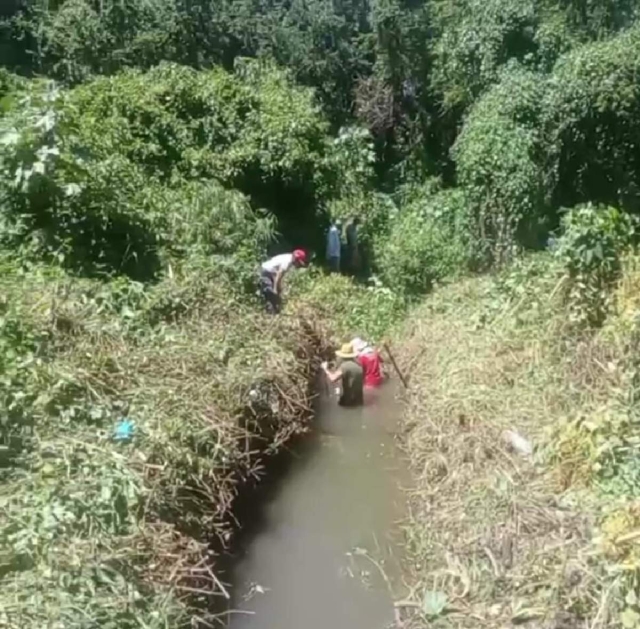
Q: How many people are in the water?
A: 2